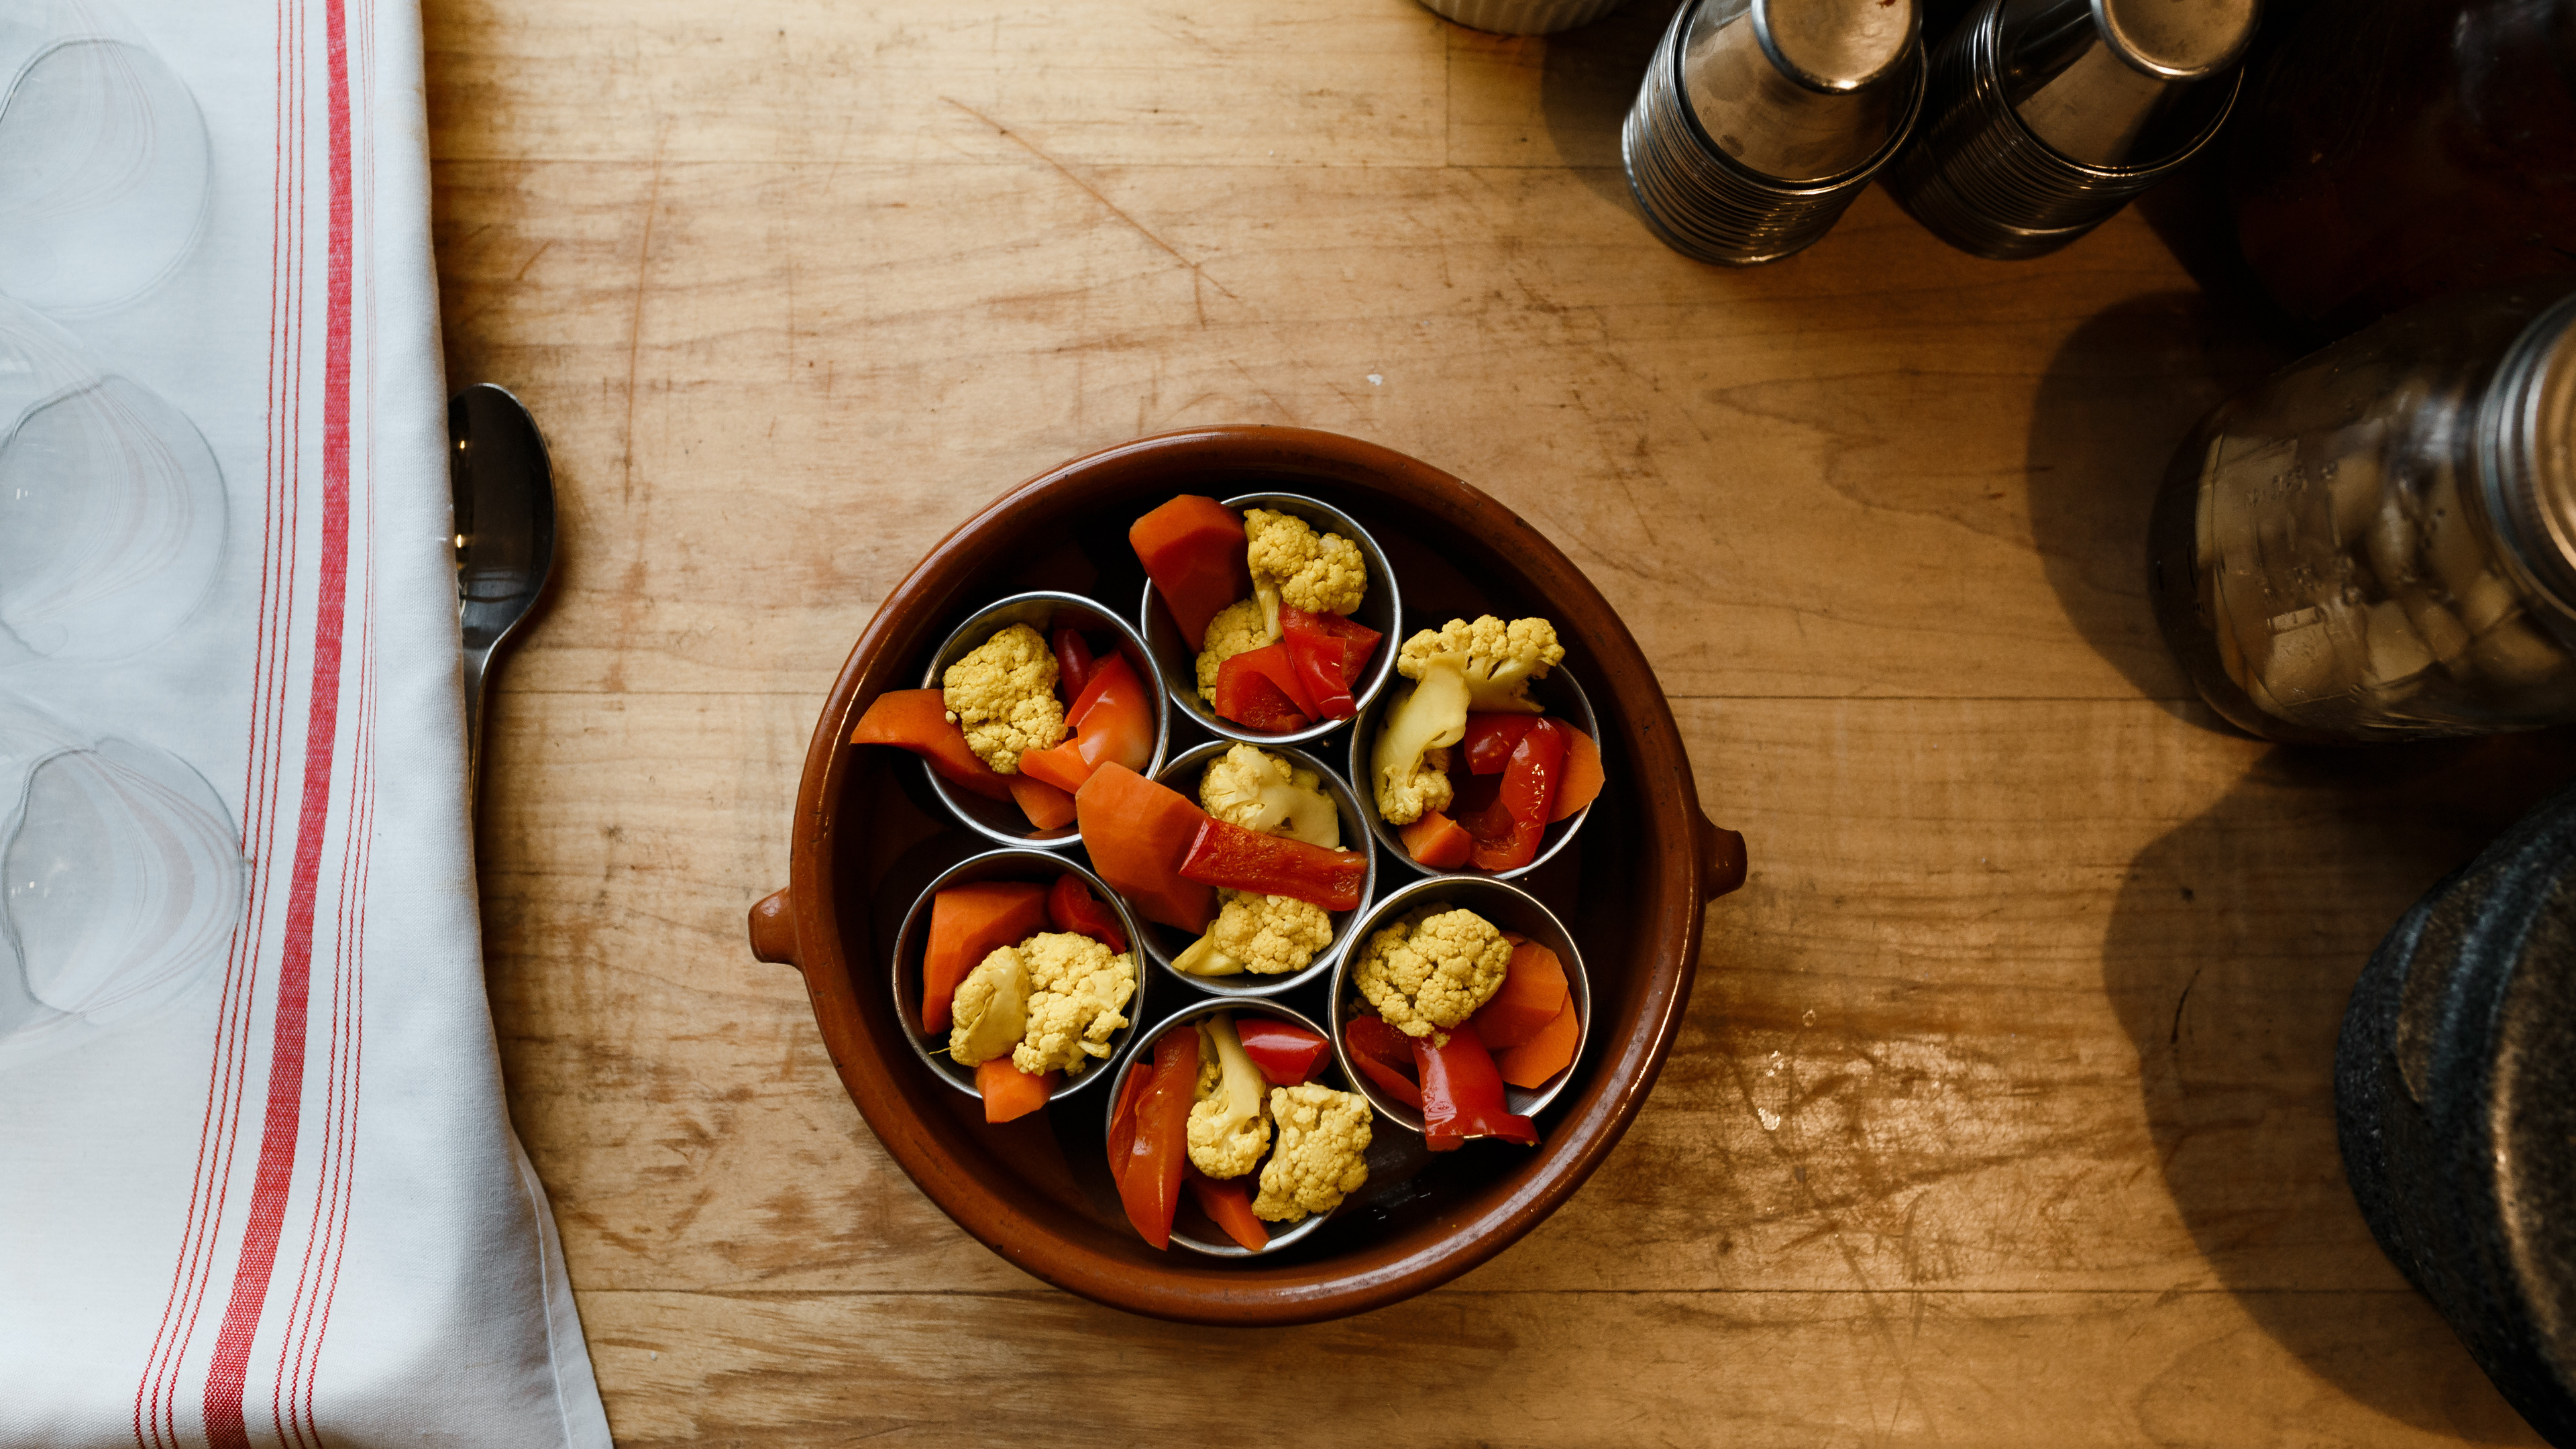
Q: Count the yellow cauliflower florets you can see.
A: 12